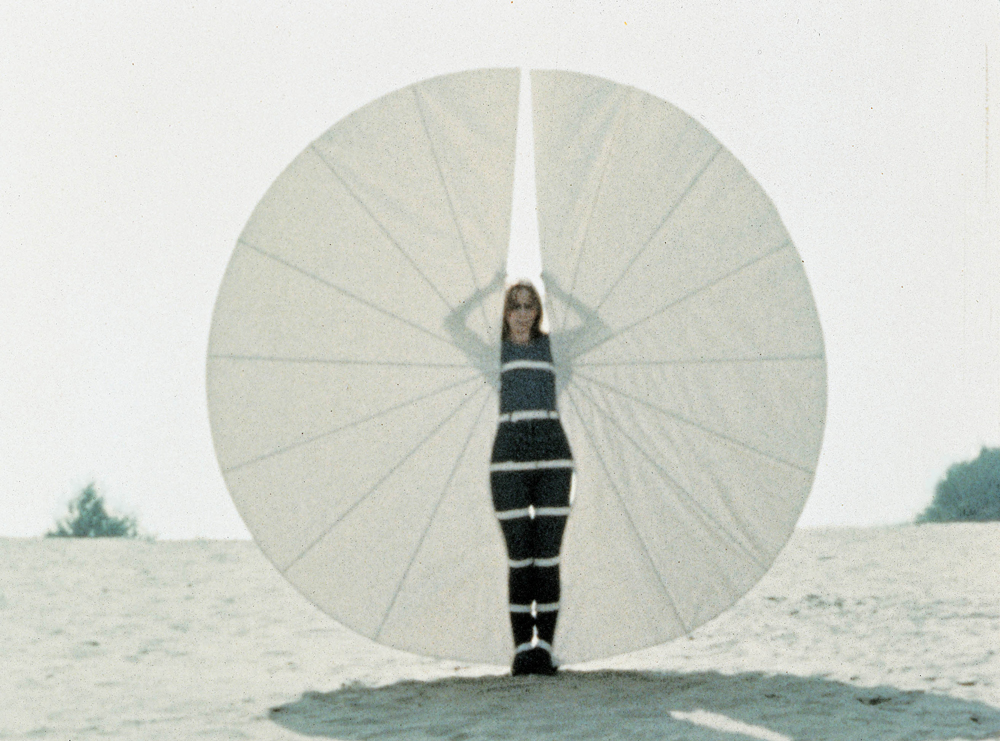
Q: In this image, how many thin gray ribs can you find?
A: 14